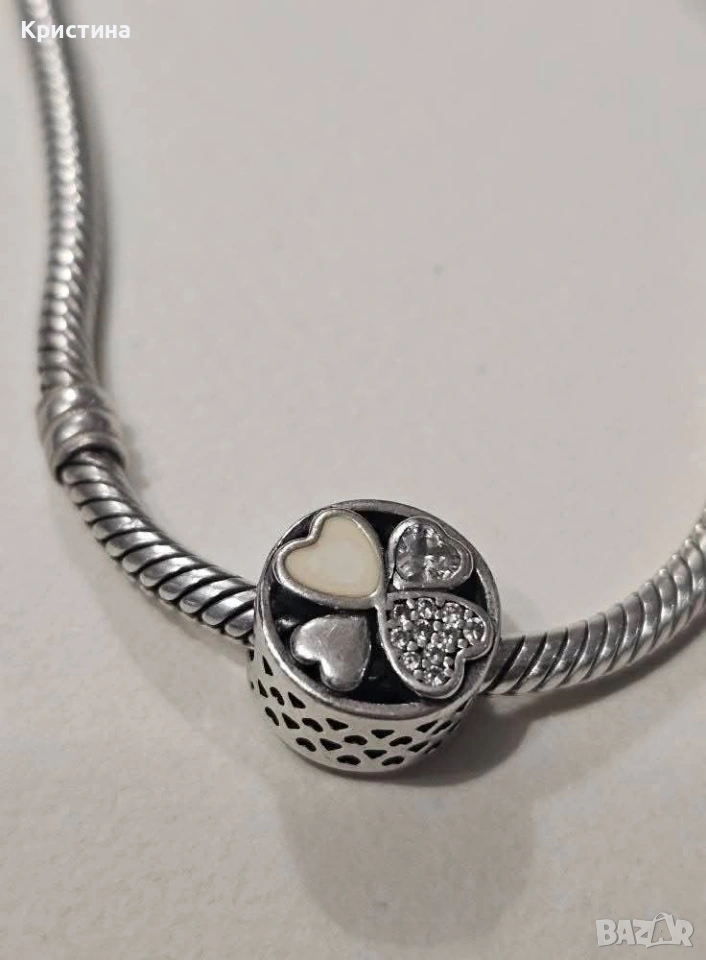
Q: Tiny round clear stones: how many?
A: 10